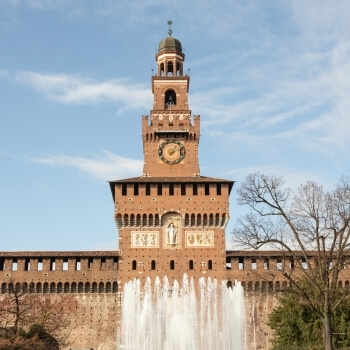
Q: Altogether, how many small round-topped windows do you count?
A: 5